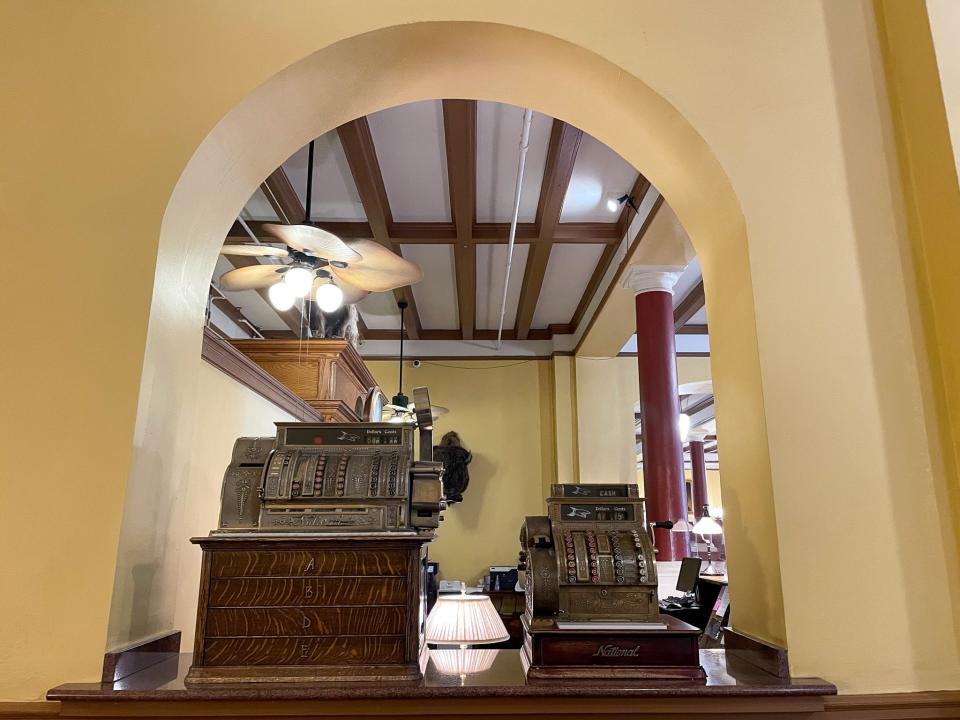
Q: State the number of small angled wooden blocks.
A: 2